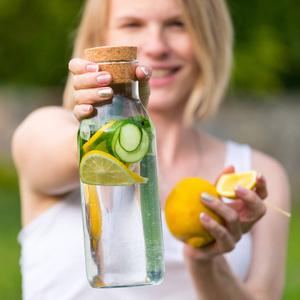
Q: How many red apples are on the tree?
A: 0